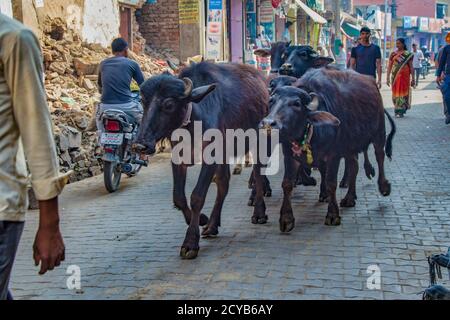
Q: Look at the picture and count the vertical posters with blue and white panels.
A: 1